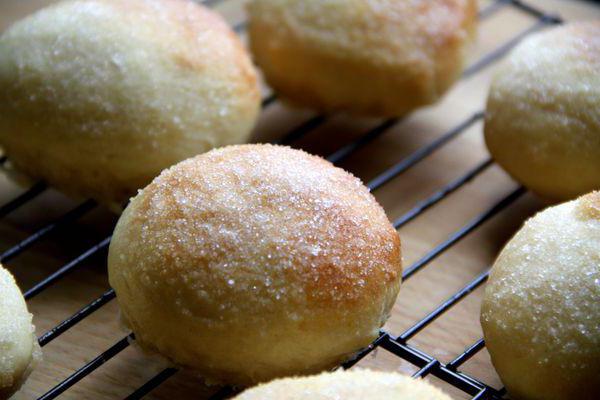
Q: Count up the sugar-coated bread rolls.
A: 7